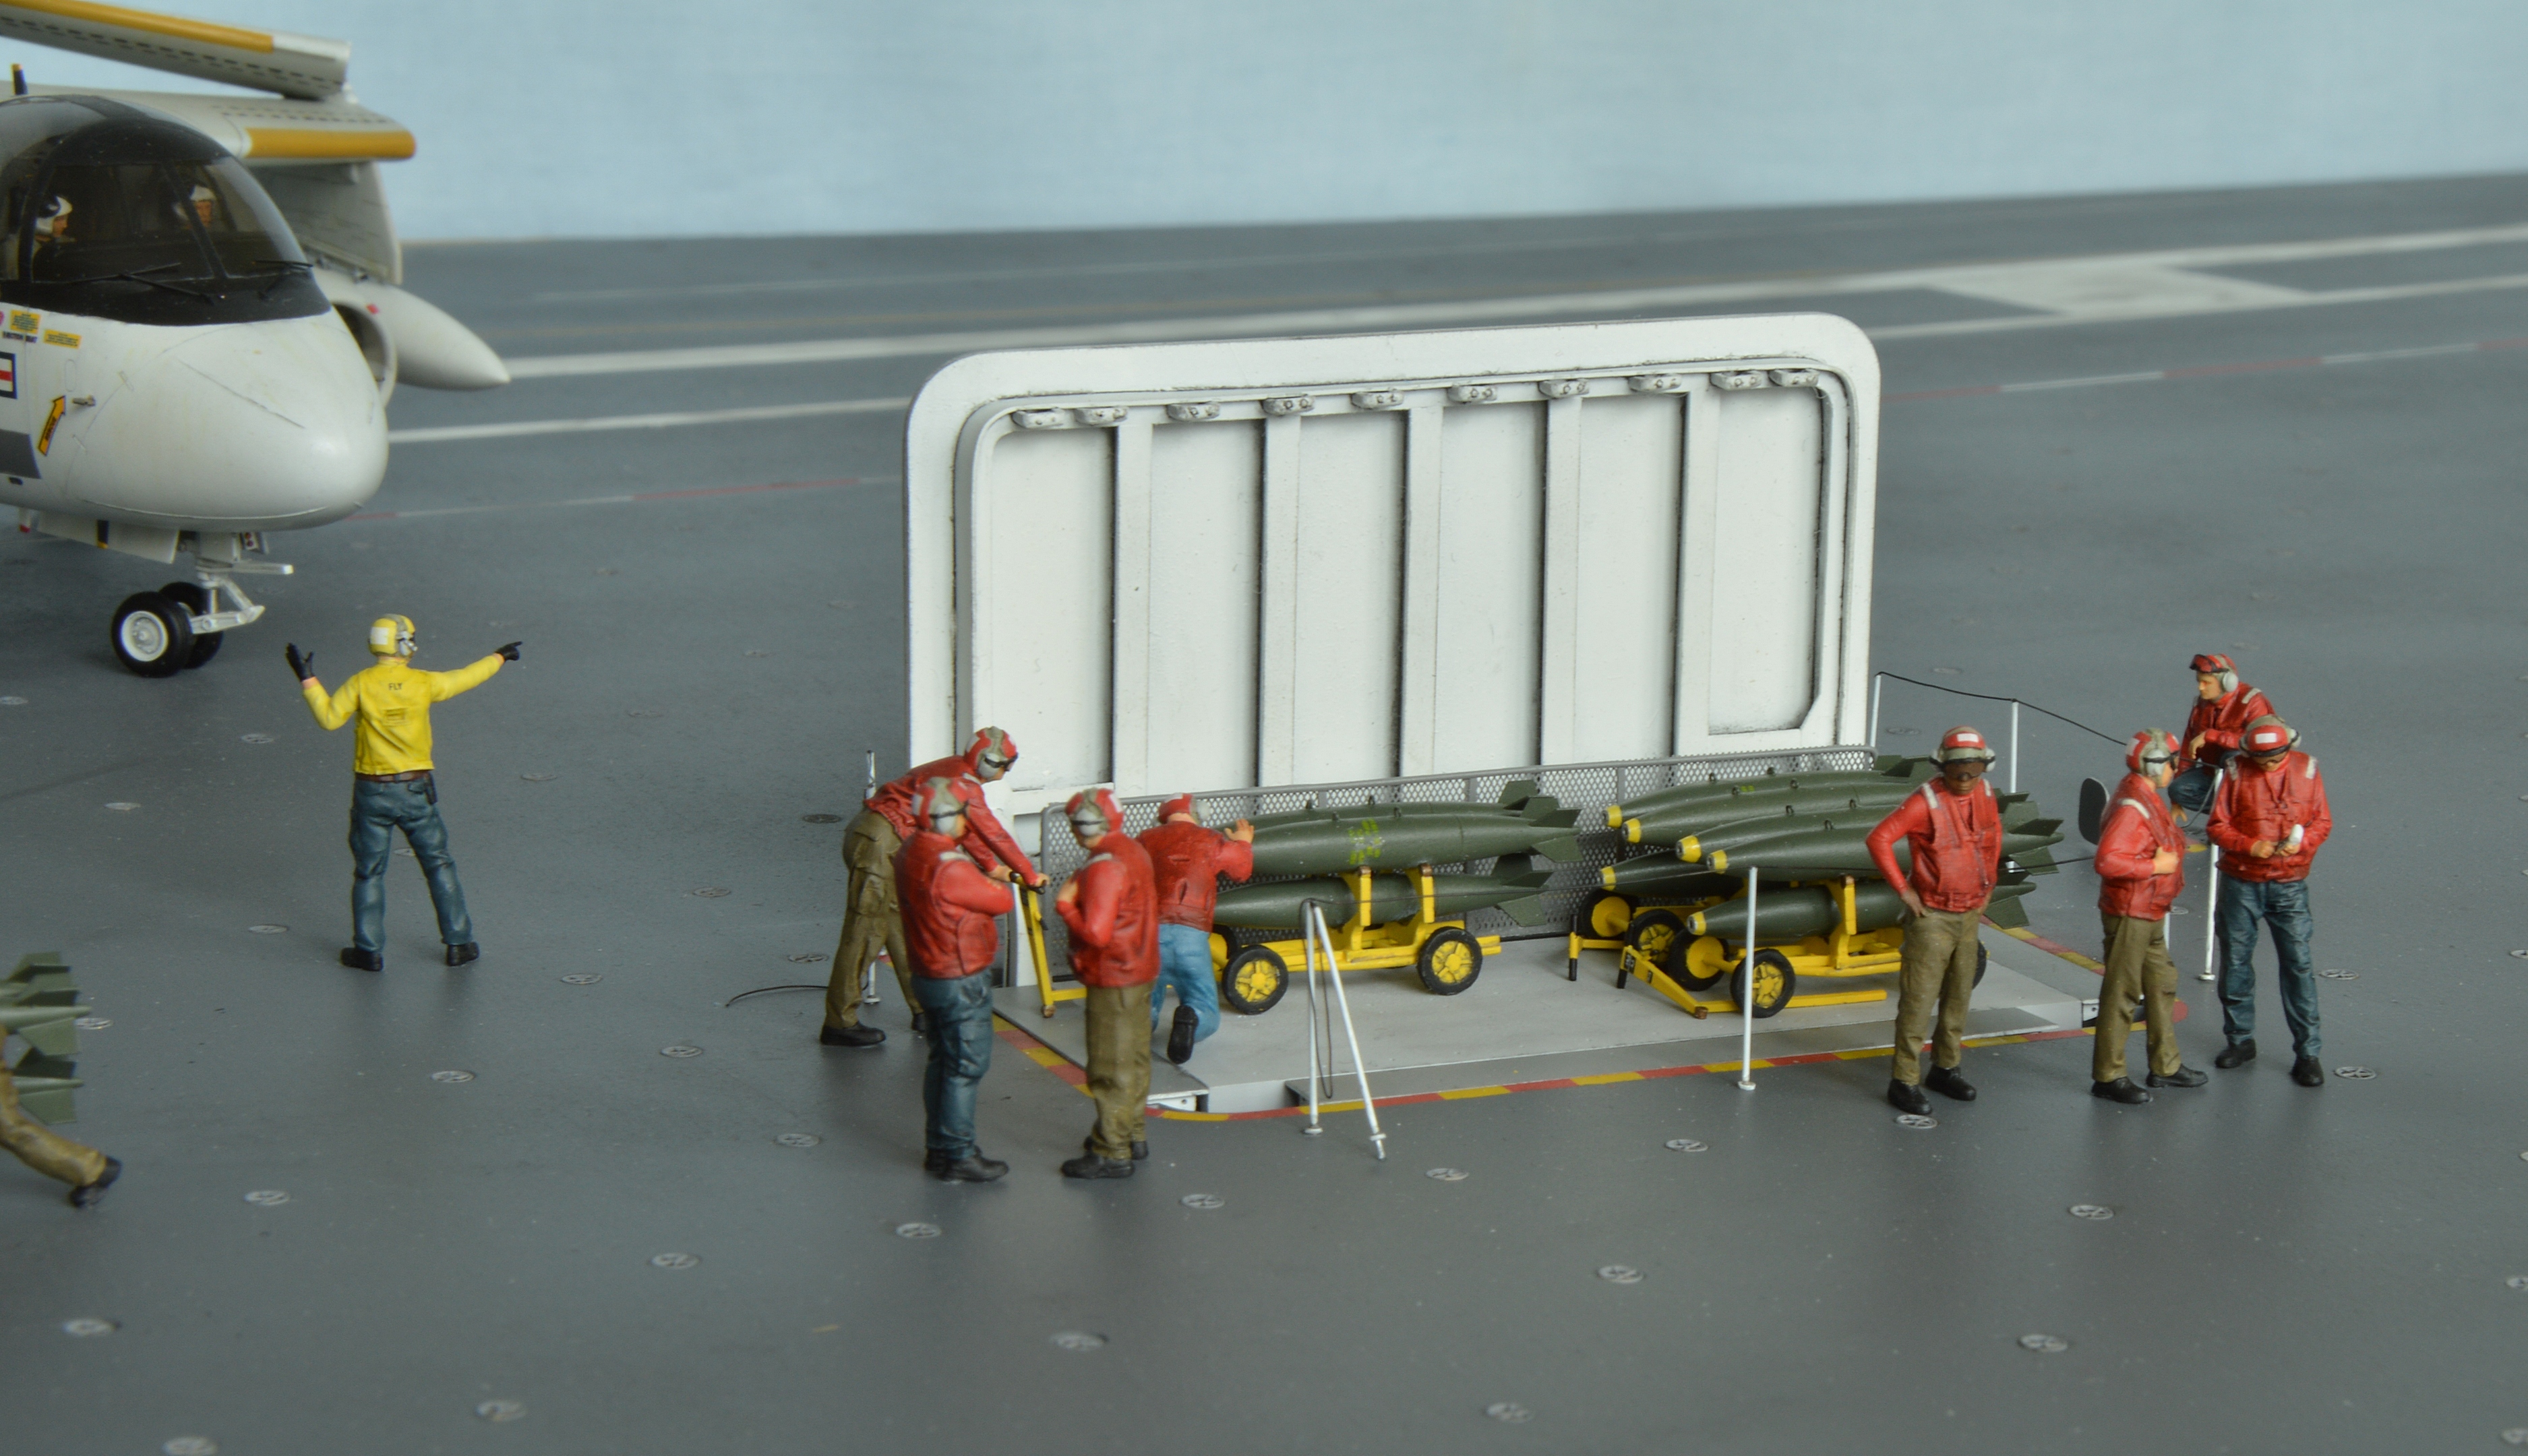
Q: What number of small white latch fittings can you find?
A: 10